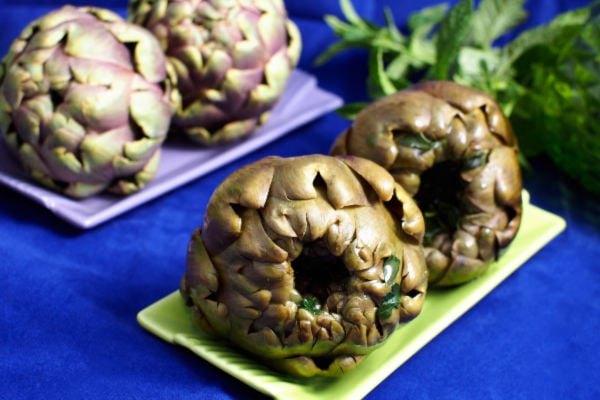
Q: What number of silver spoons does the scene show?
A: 0